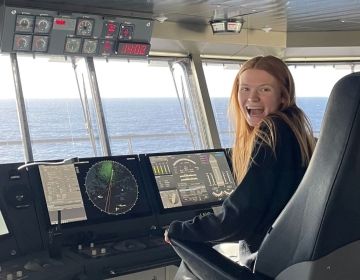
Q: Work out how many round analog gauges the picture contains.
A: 7